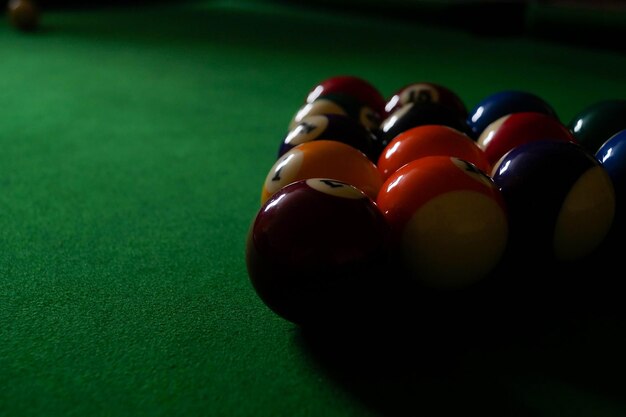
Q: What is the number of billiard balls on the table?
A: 15